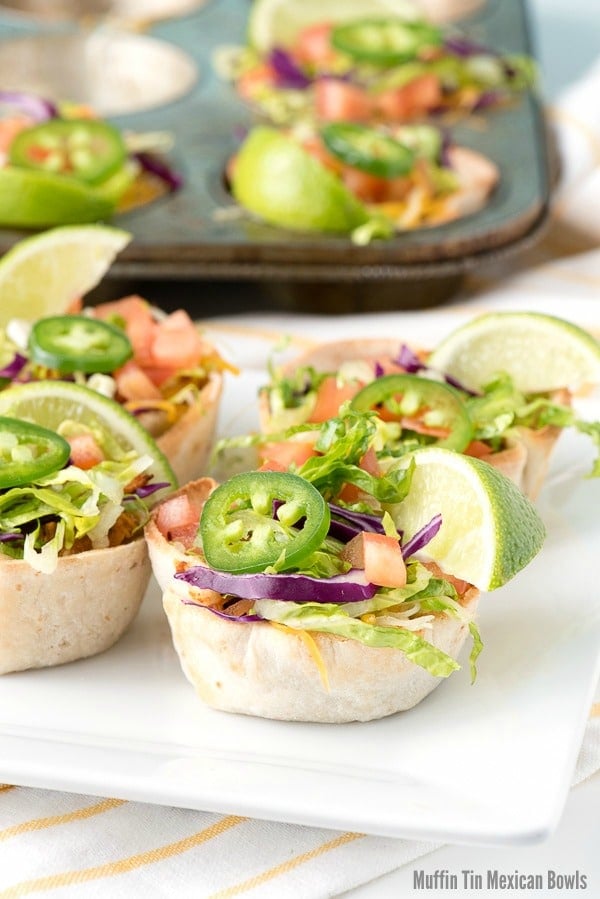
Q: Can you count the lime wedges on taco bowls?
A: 7